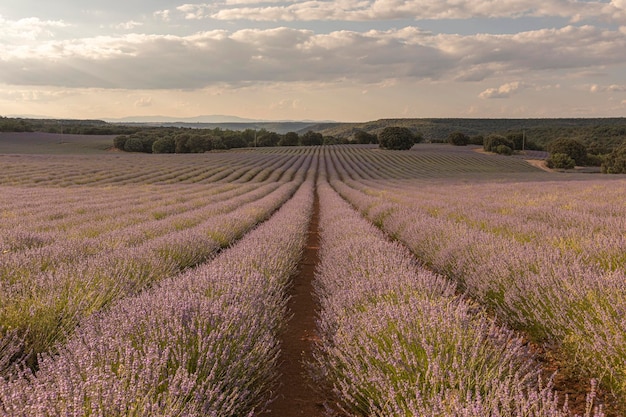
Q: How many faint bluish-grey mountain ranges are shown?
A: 1